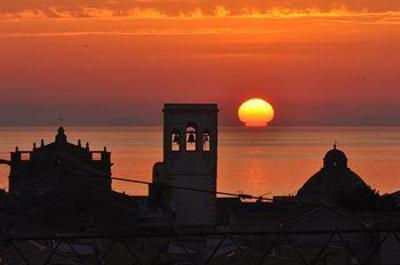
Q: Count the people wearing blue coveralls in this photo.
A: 0